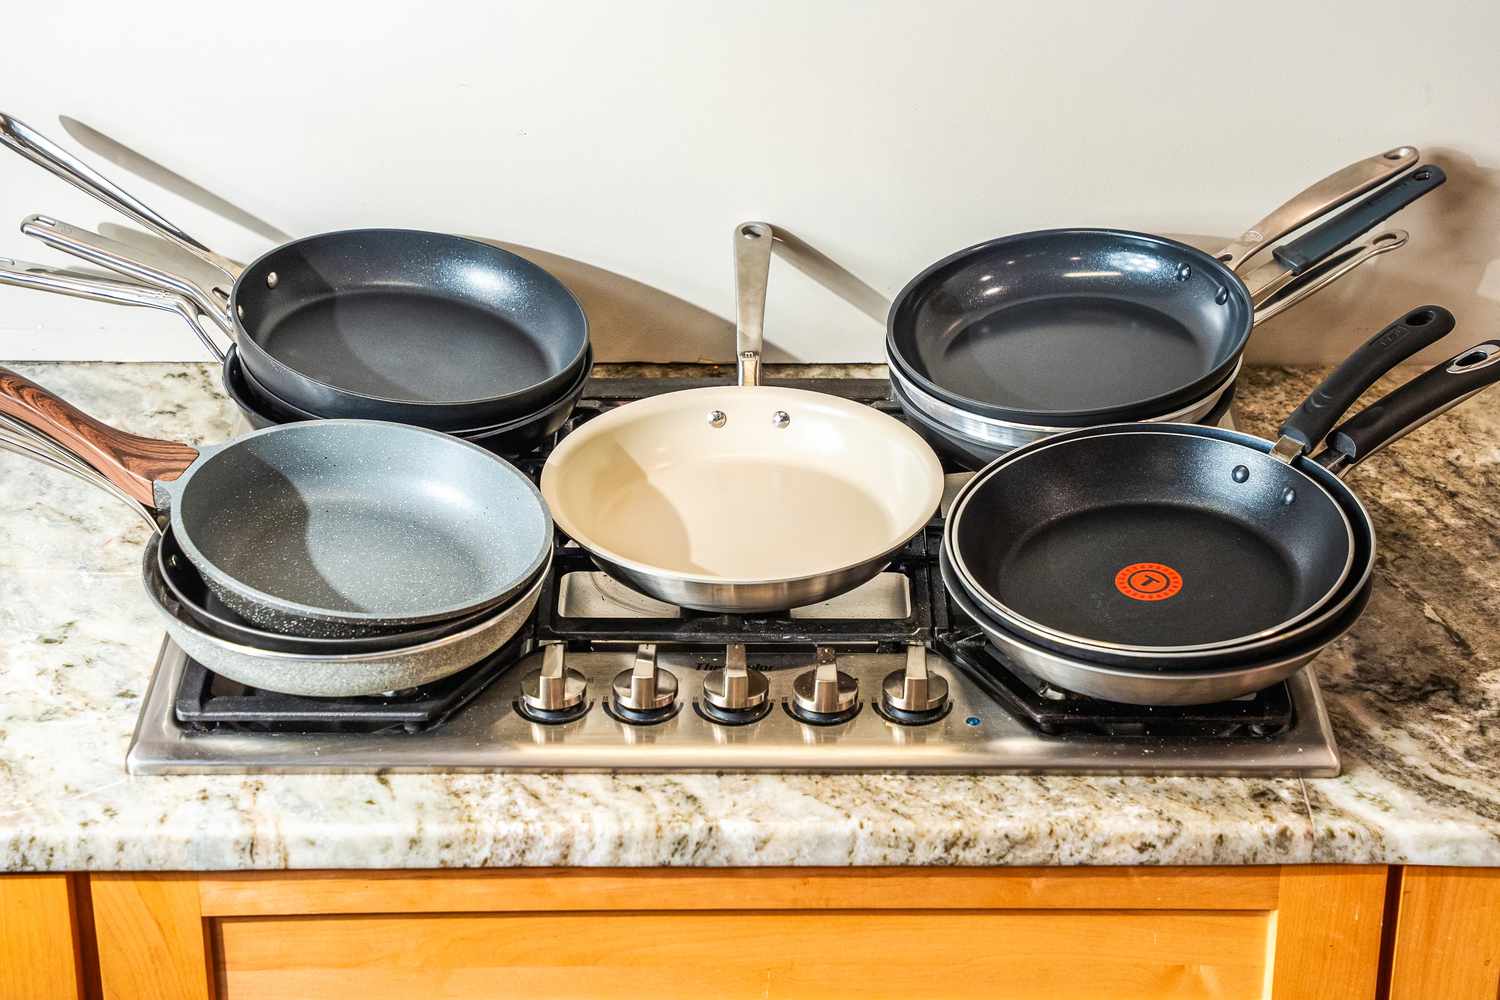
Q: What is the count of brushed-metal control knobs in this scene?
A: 5